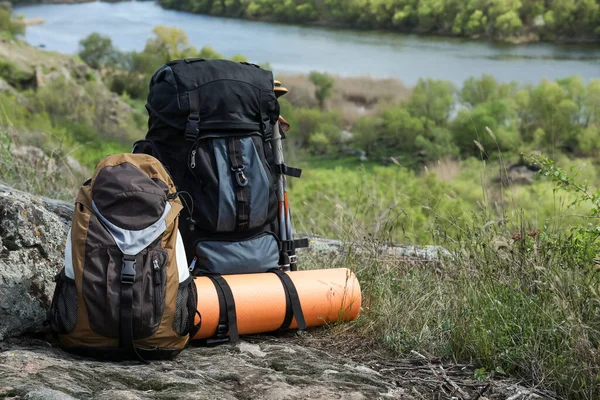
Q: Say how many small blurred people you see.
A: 0